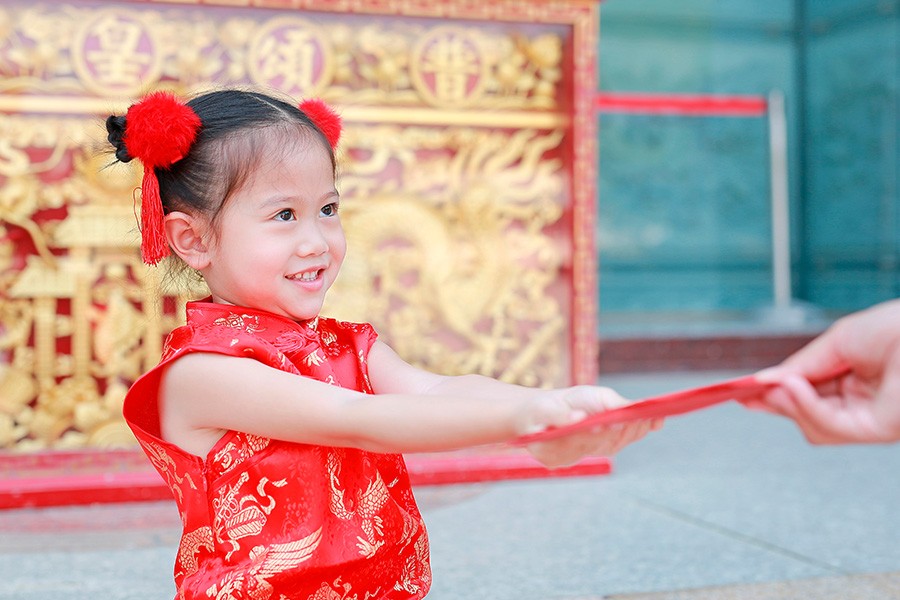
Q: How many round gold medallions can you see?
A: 3